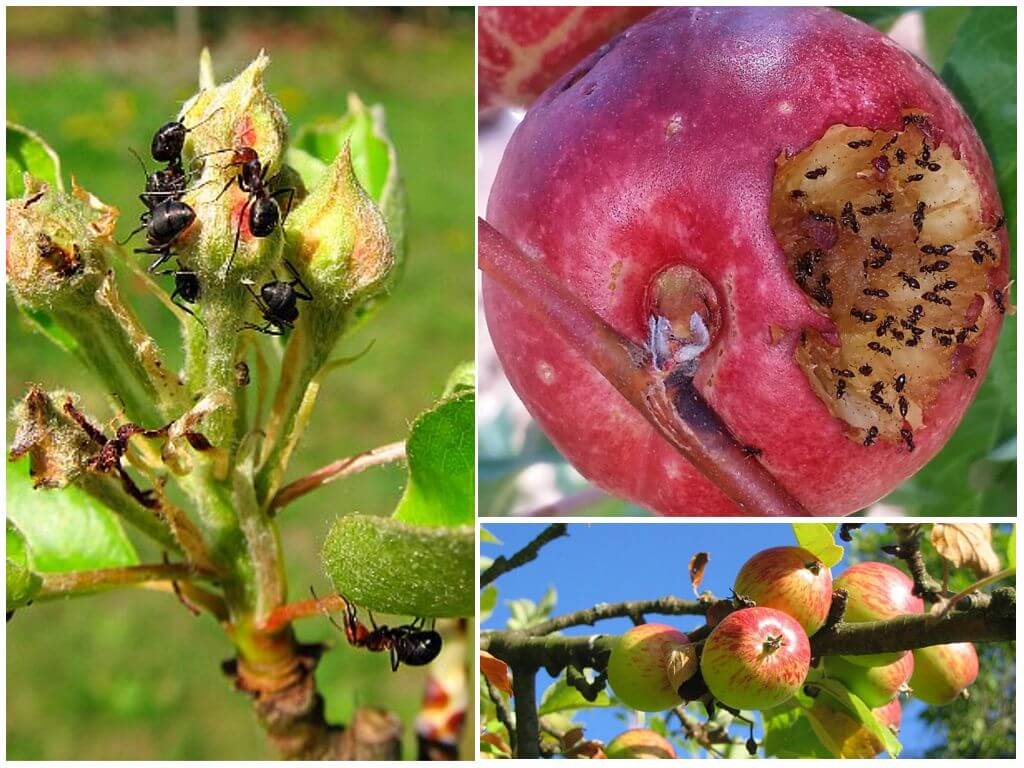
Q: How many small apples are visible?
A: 8